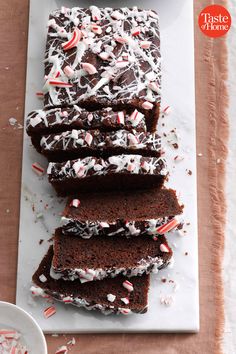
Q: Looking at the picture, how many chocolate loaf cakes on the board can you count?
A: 1